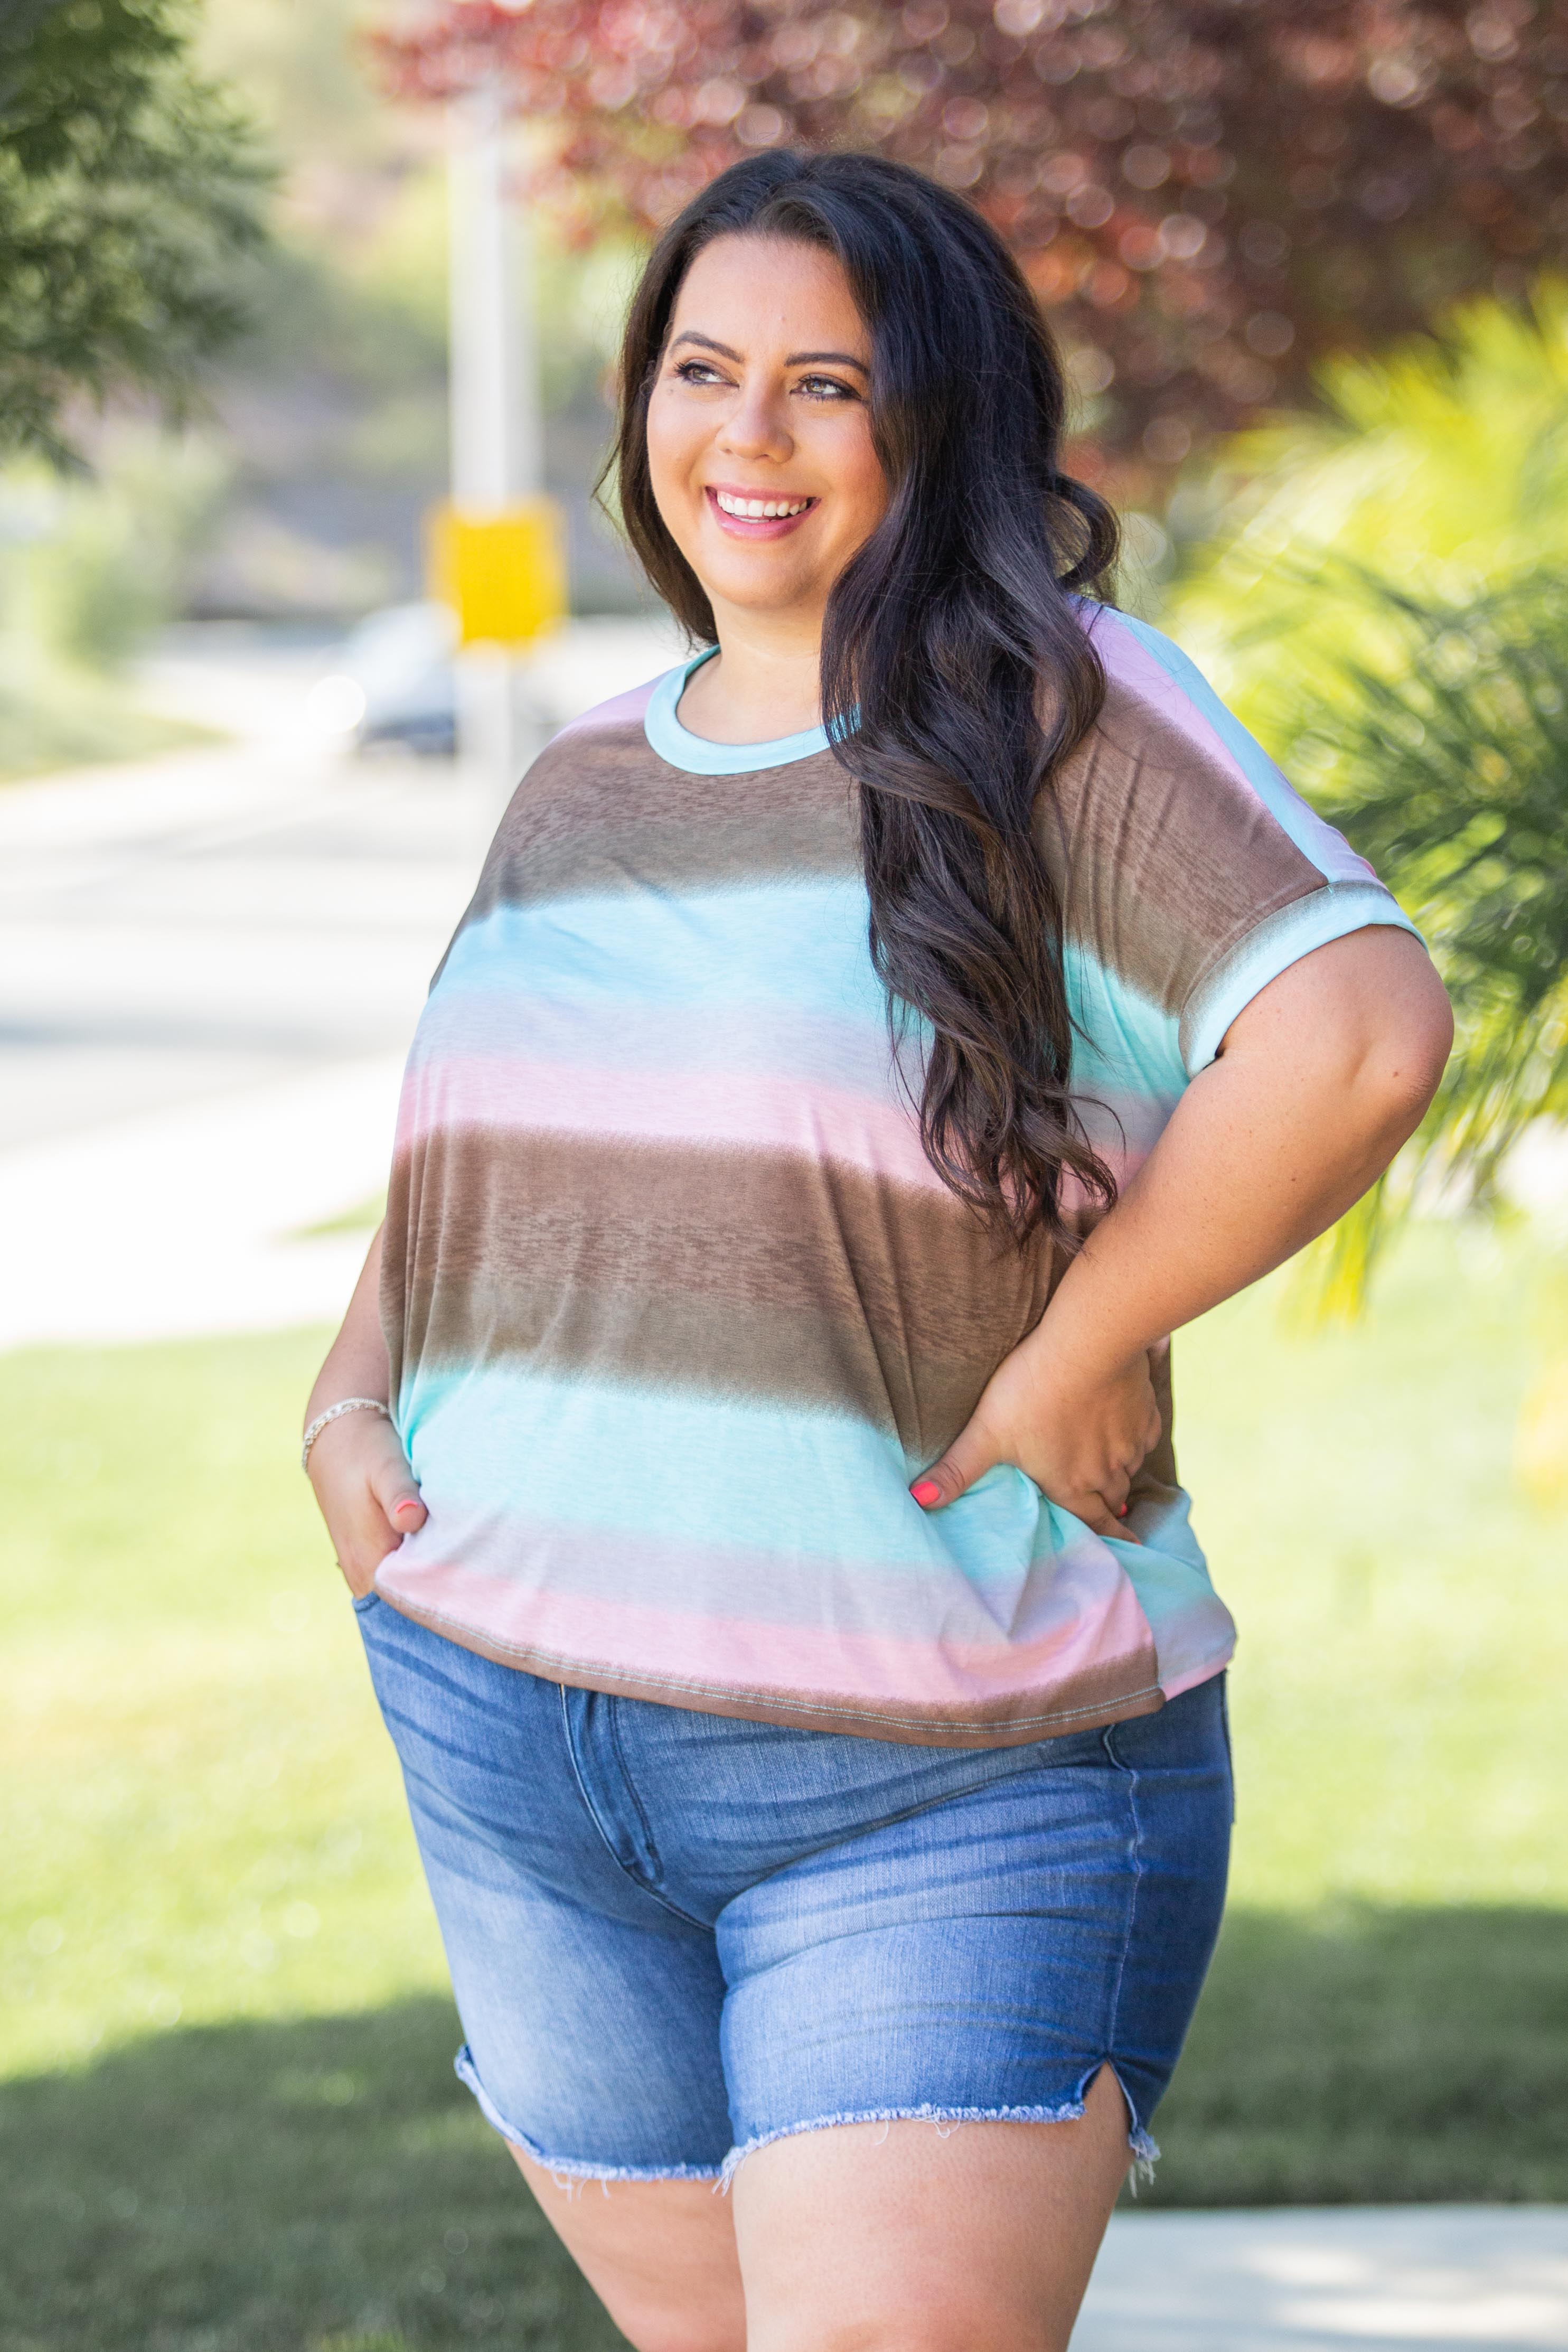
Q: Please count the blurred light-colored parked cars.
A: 1